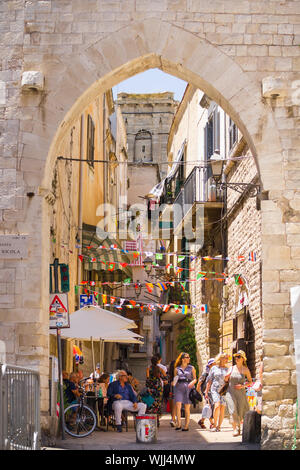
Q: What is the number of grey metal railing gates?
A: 1